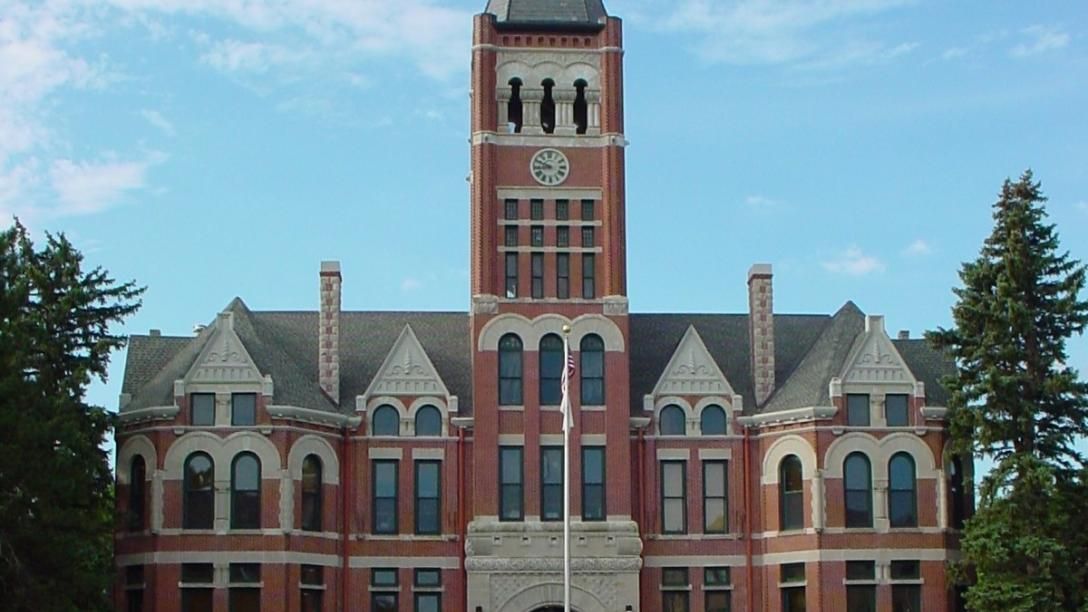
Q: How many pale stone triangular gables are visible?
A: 4